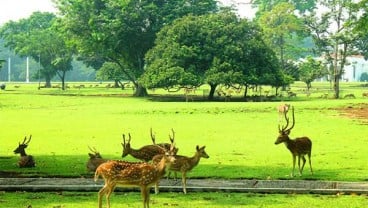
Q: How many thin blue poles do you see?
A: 2